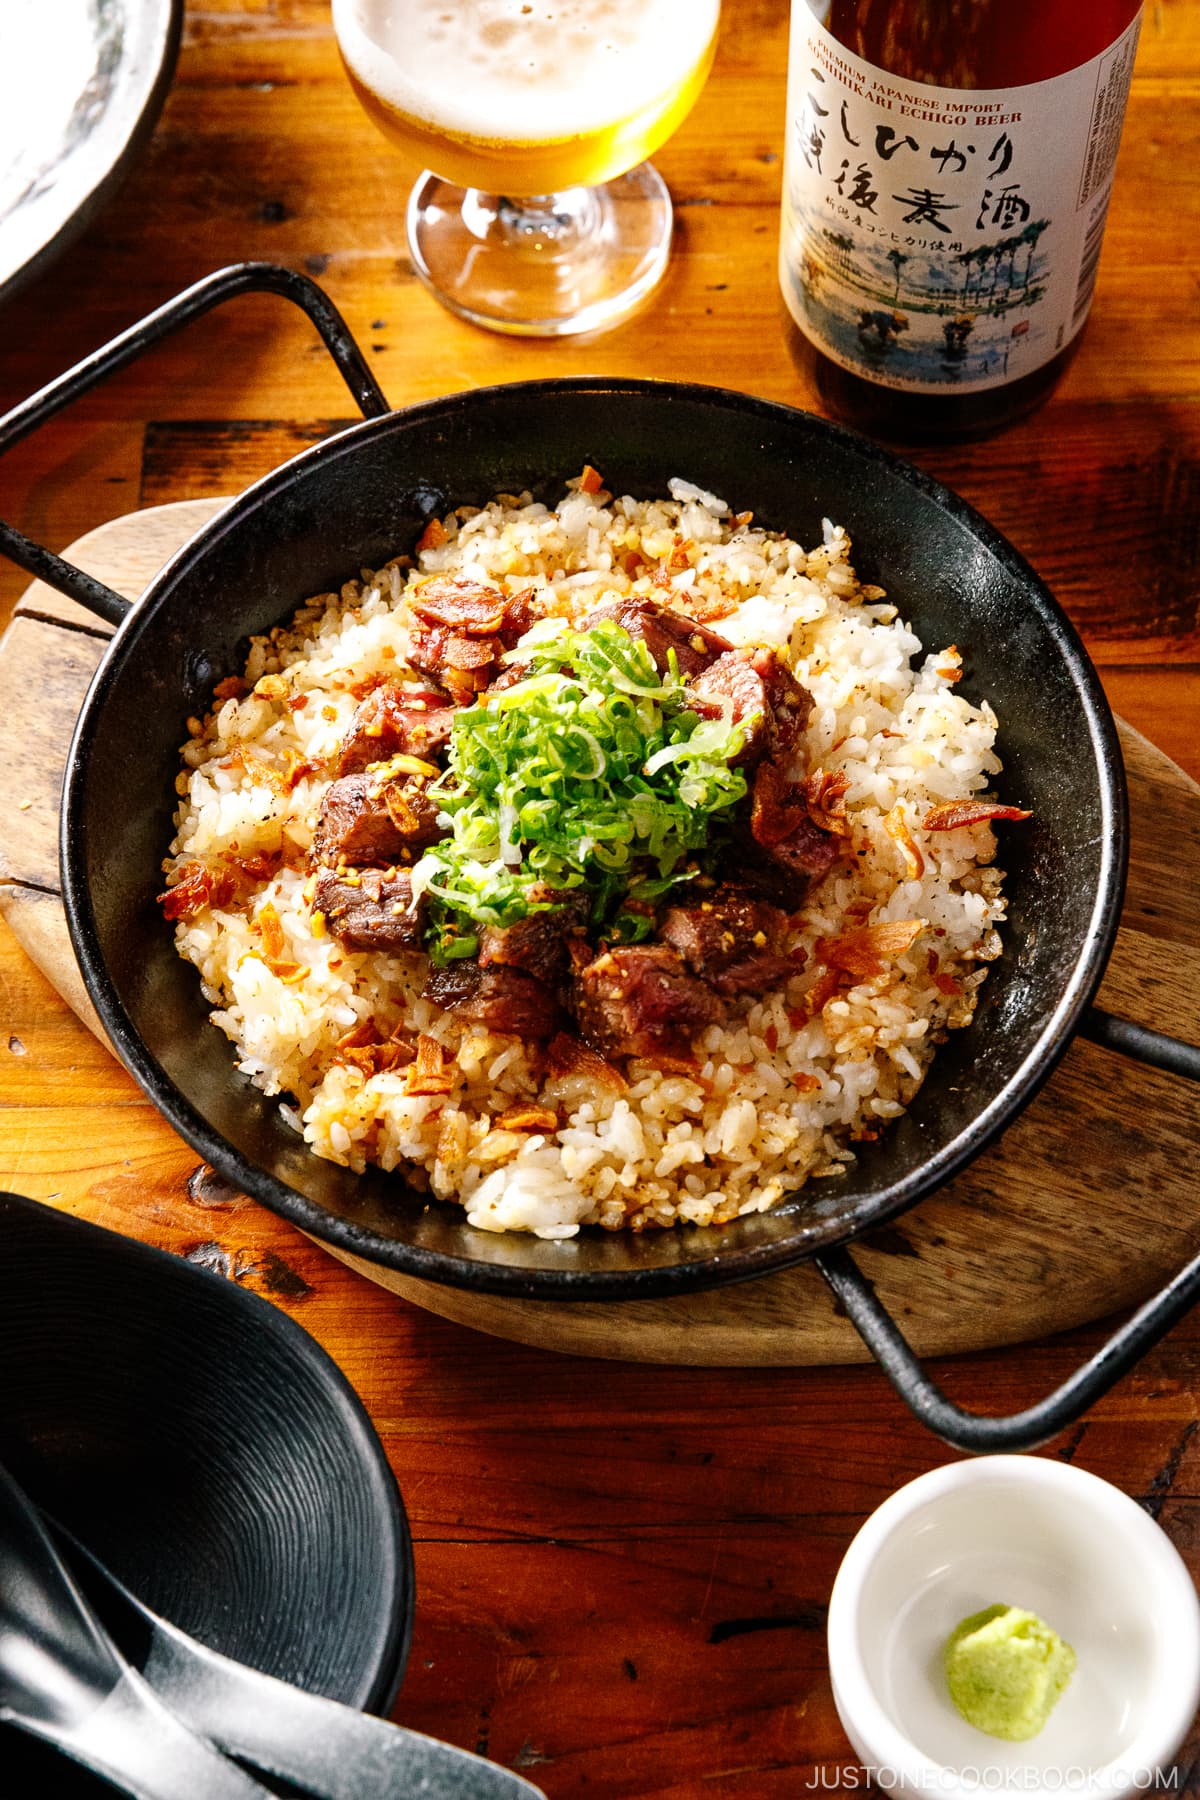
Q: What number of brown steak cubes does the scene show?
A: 11